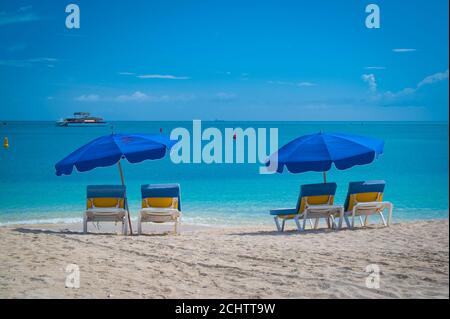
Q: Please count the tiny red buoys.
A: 2